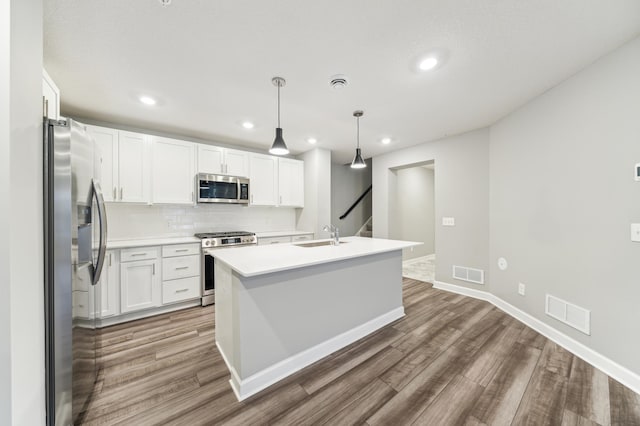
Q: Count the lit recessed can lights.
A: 5